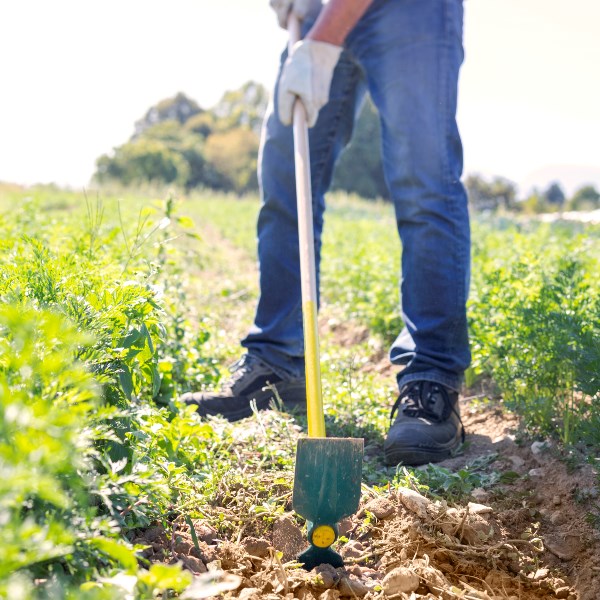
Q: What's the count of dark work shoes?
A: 2